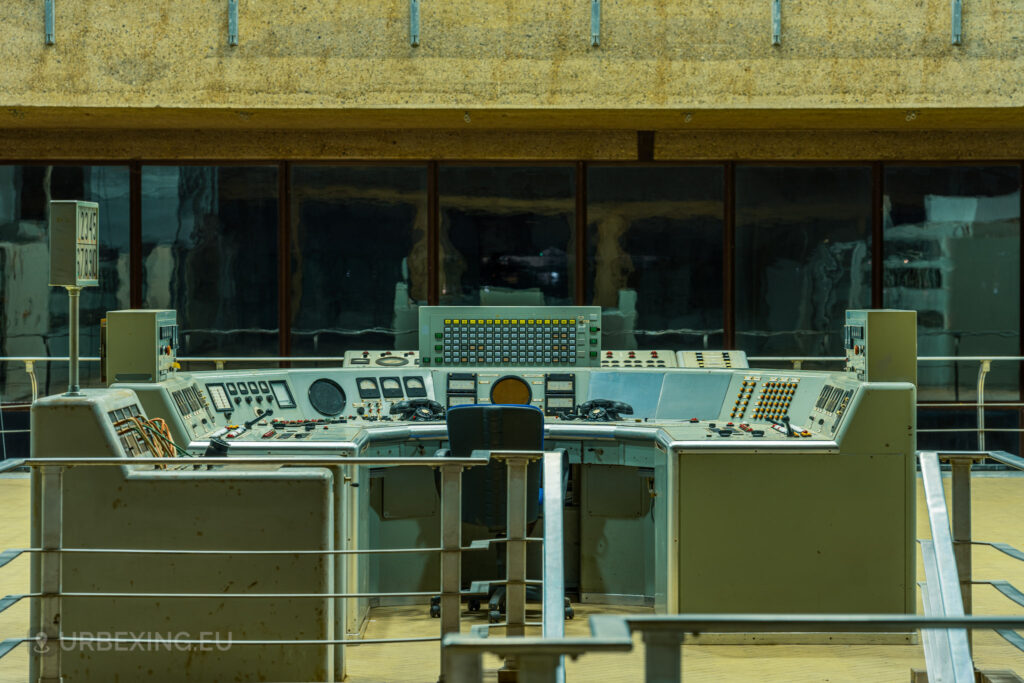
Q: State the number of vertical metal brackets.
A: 6